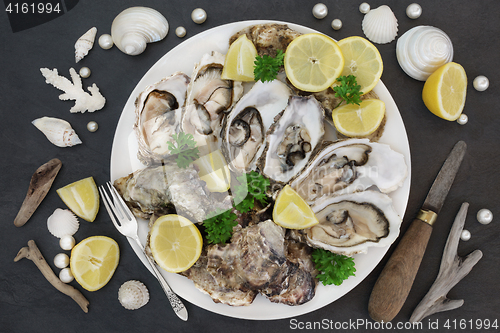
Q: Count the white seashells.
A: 7